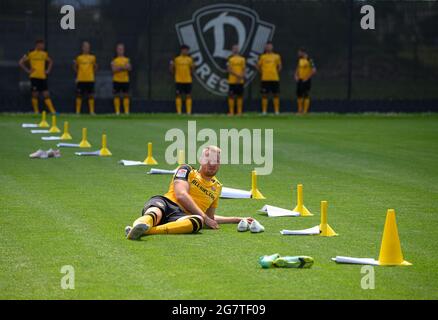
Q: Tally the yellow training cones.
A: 11